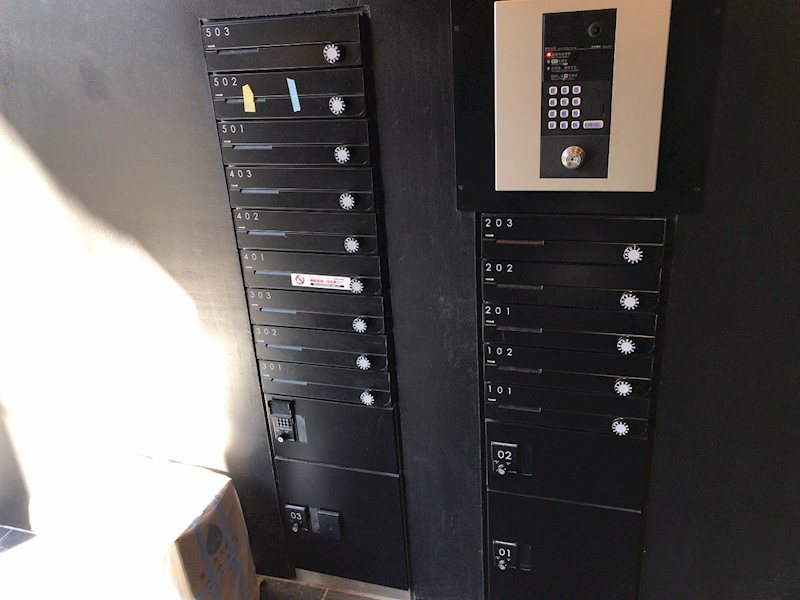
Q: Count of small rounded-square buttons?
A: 12